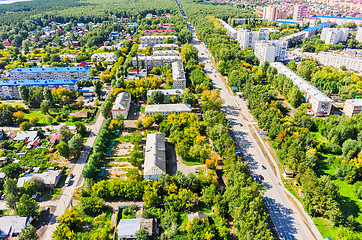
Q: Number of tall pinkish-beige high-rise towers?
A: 2